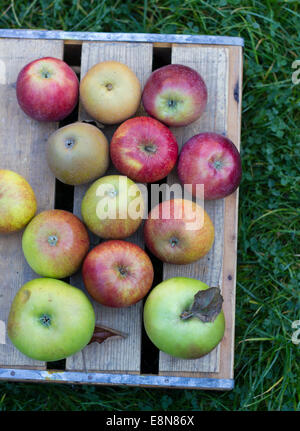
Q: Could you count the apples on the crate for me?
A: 13